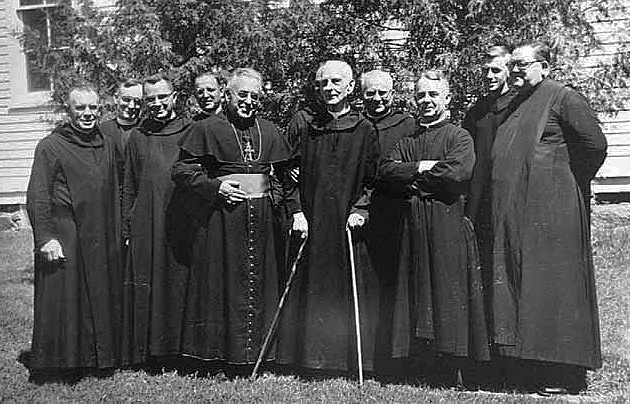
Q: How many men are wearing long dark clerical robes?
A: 10